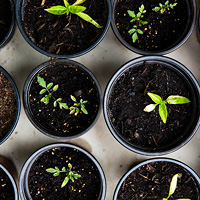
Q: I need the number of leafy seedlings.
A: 8